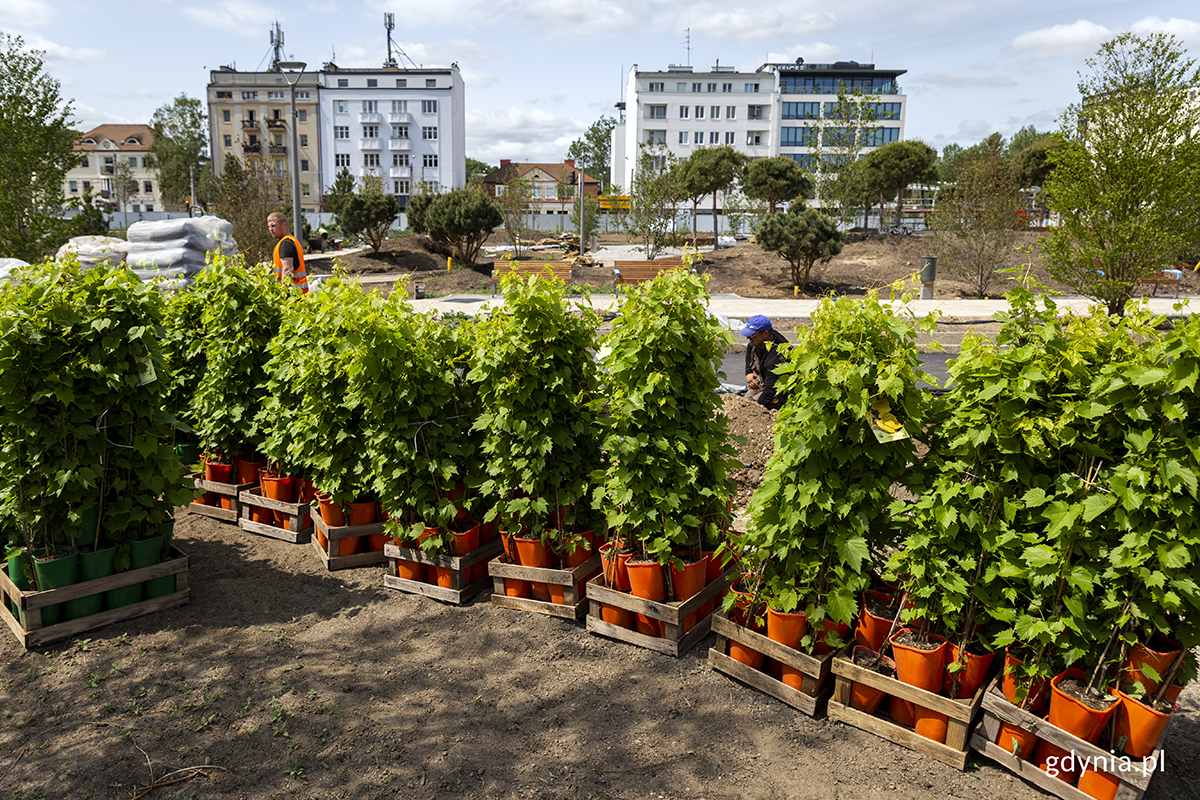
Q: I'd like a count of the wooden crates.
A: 10